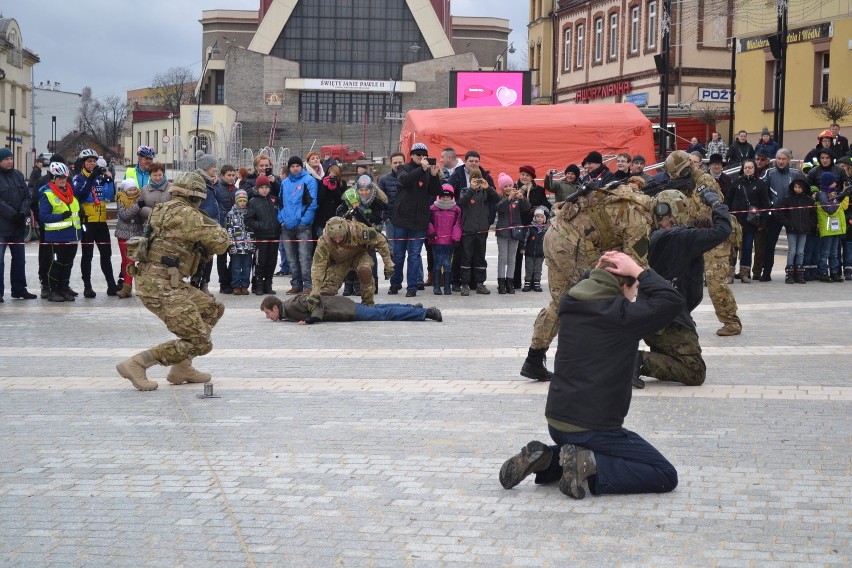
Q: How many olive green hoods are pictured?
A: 1